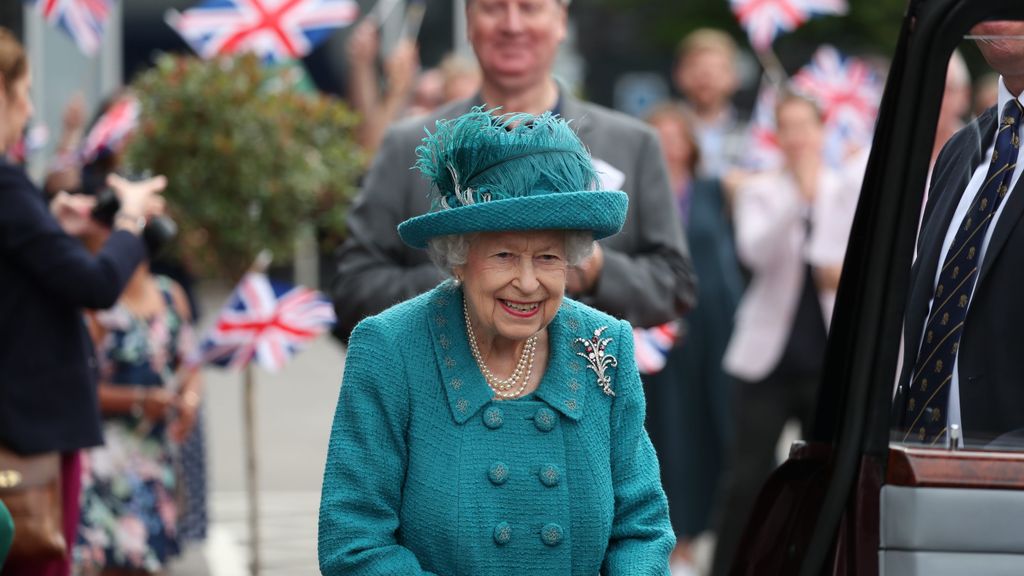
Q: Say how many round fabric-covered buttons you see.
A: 6